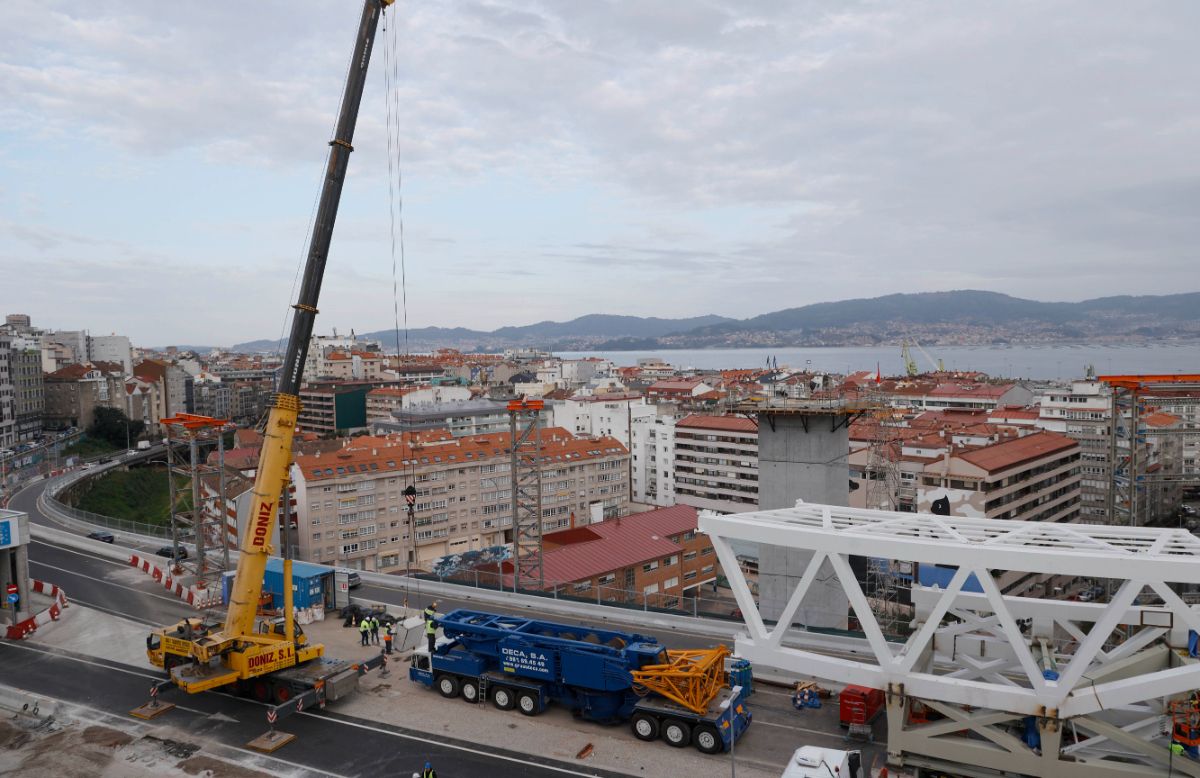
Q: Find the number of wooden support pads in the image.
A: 2